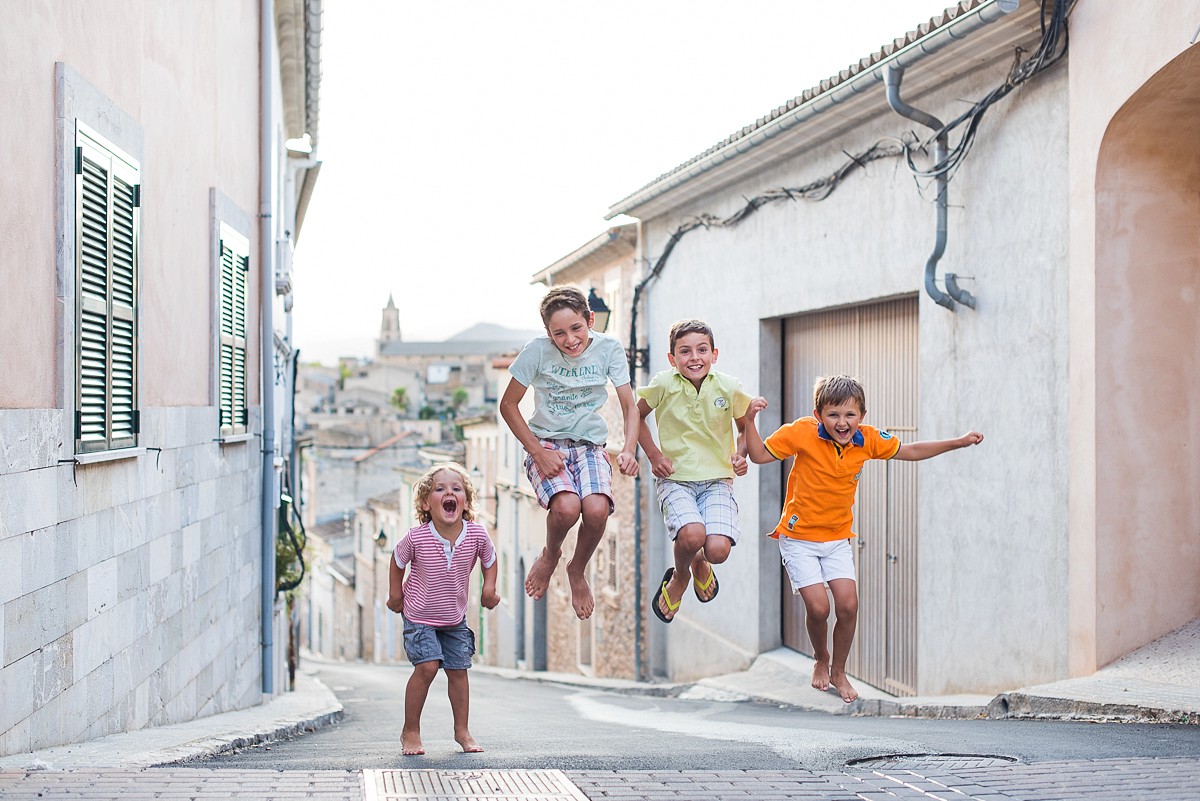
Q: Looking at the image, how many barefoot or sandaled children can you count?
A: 4